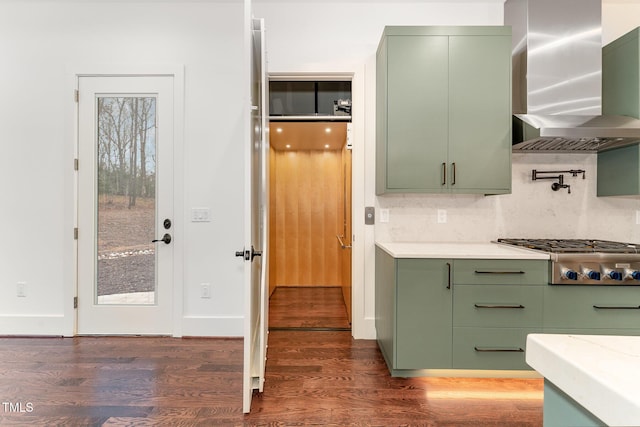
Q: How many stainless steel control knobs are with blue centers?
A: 4